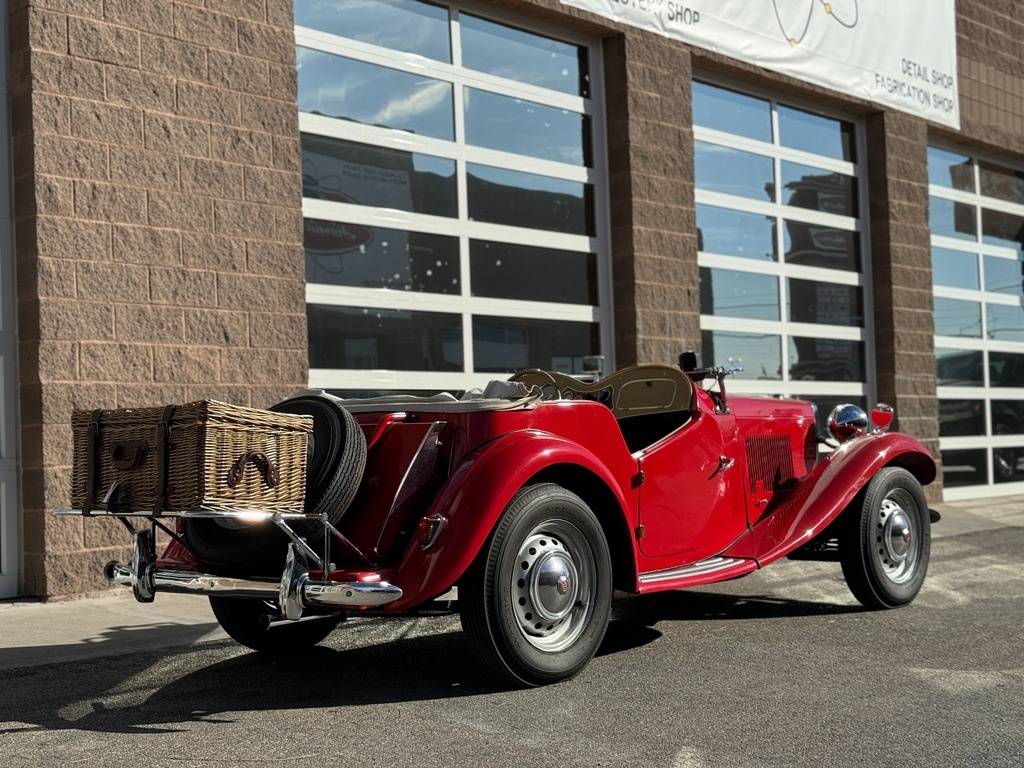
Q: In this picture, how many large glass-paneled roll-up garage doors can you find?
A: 3